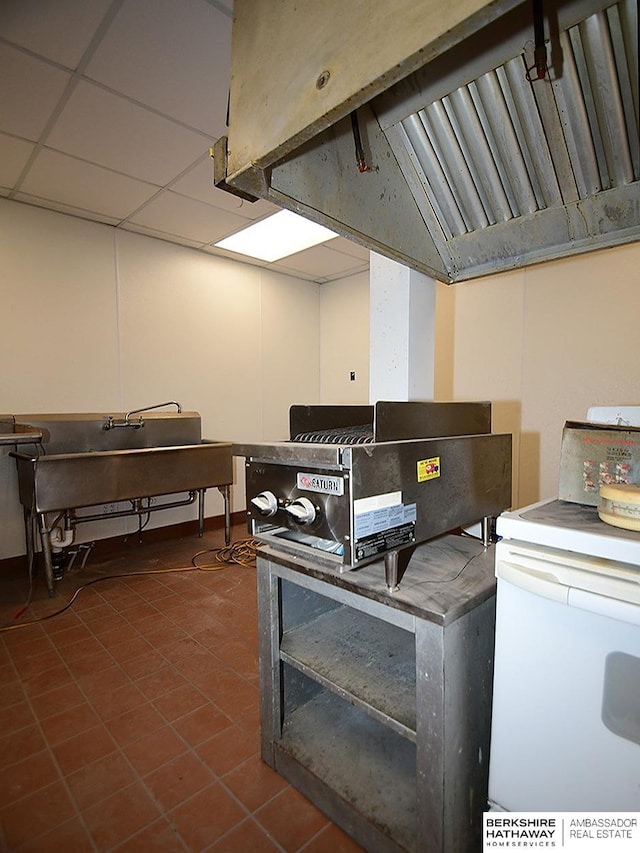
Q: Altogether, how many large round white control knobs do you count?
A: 2